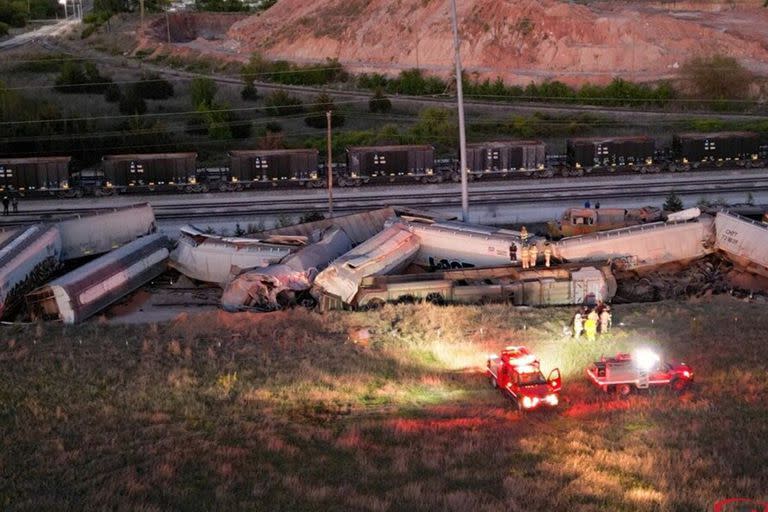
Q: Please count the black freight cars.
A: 7